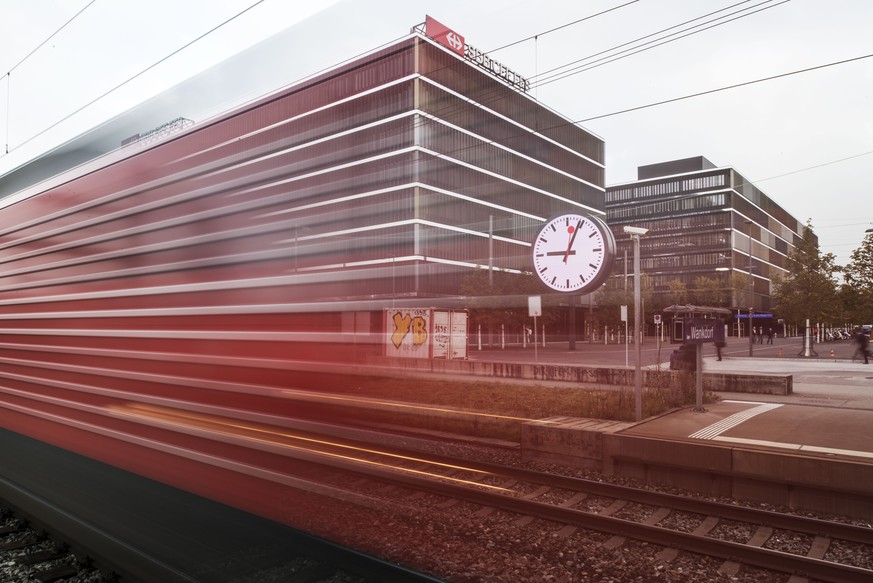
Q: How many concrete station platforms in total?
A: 1